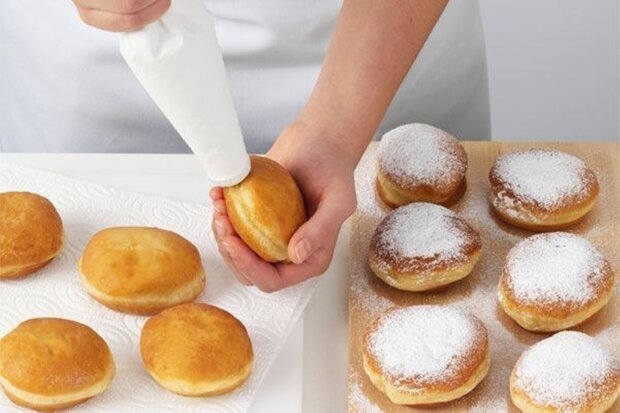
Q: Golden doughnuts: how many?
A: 5